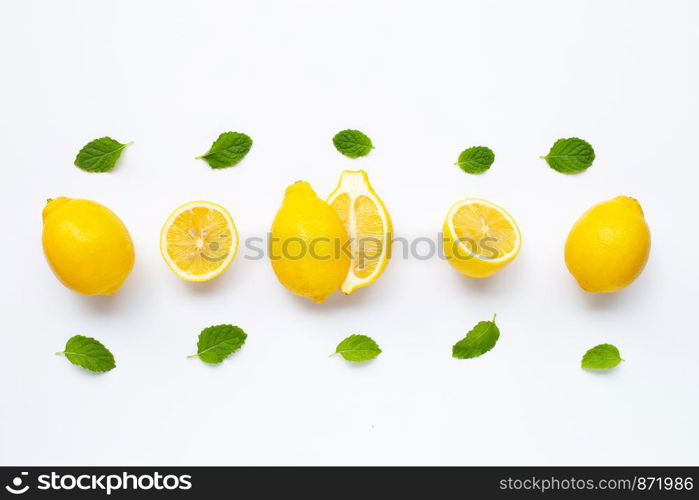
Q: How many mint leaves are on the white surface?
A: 10